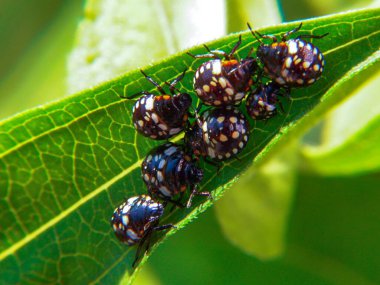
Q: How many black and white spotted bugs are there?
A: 7